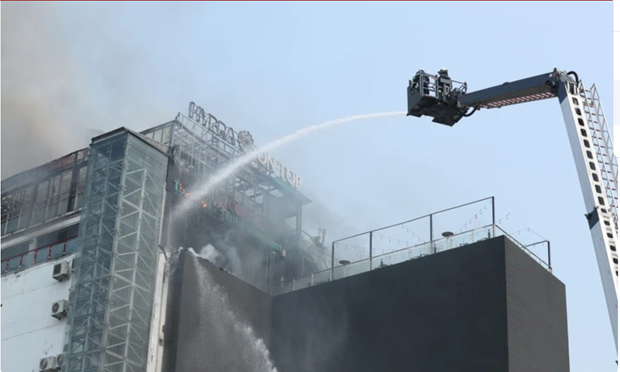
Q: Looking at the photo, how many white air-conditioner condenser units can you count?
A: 4